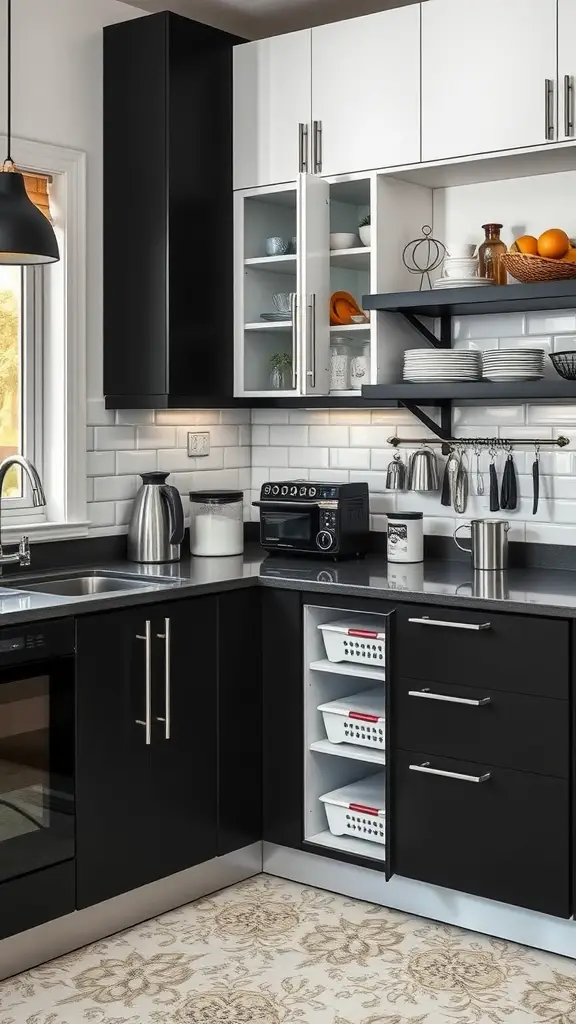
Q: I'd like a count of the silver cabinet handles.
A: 11